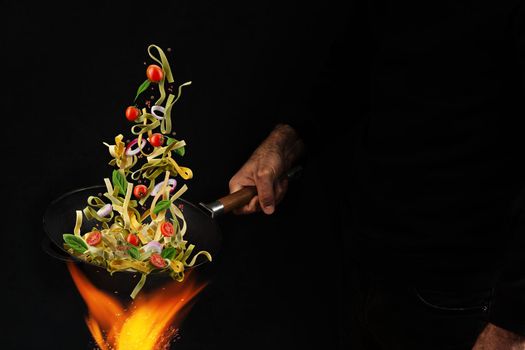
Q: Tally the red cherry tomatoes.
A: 8